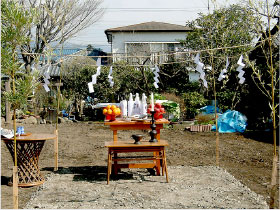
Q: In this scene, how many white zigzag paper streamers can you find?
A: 7